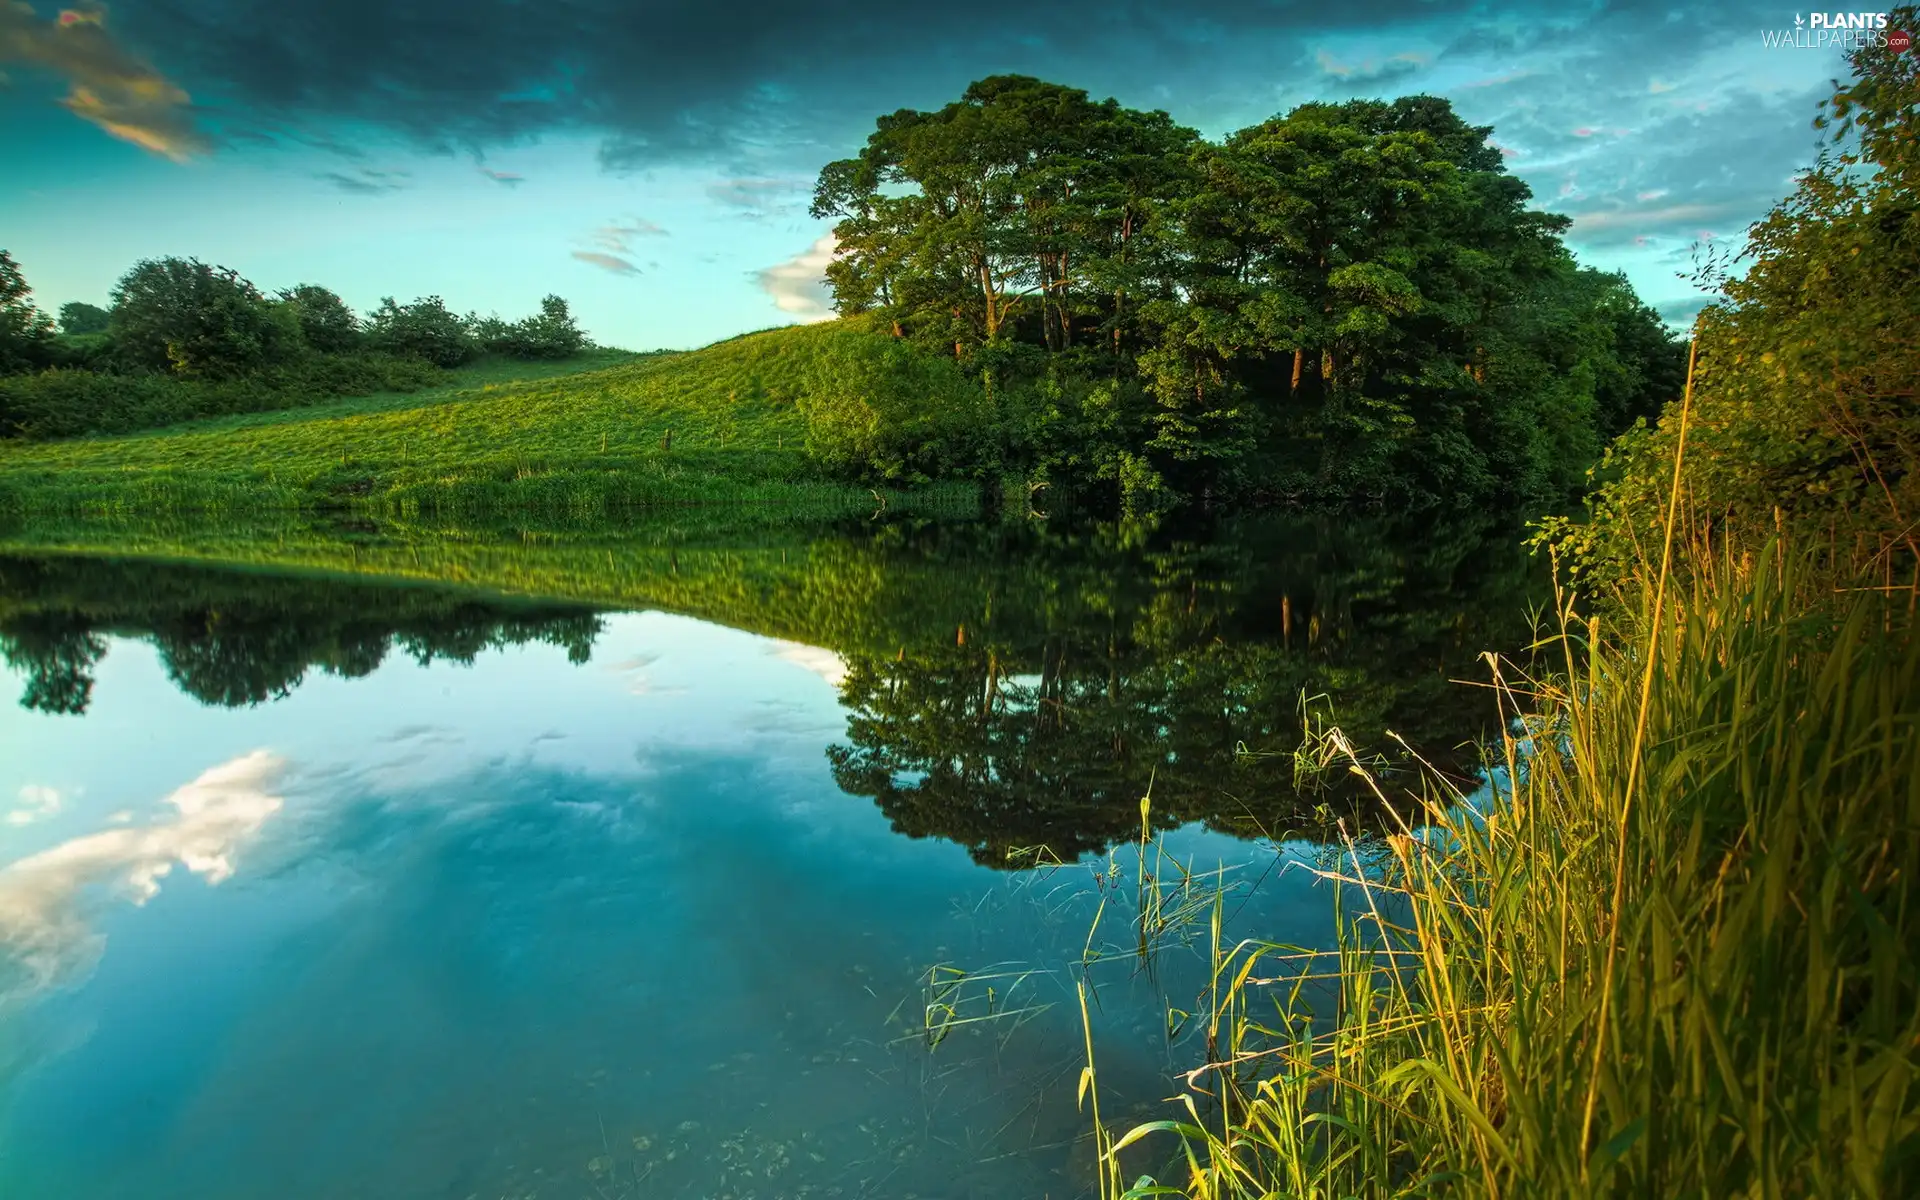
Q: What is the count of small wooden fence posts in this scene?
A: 6